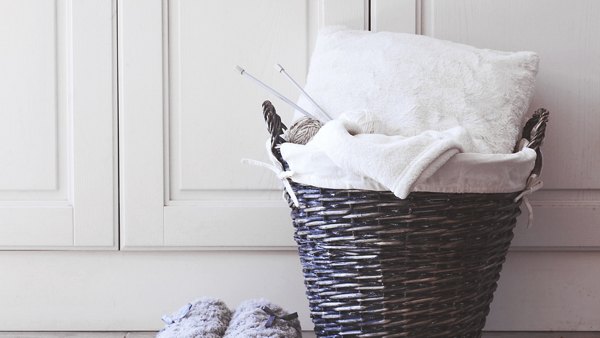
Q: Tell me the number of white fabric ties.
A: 2